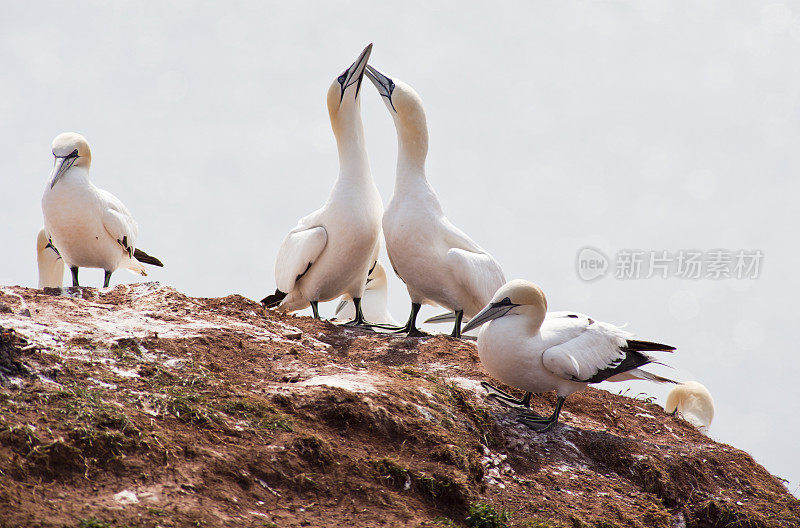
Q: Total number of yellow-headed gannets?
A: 7